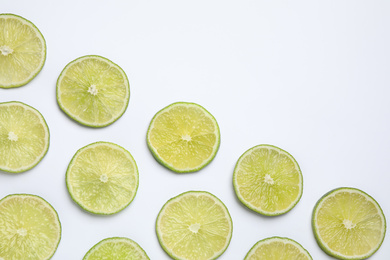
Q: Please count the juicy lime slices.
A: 11